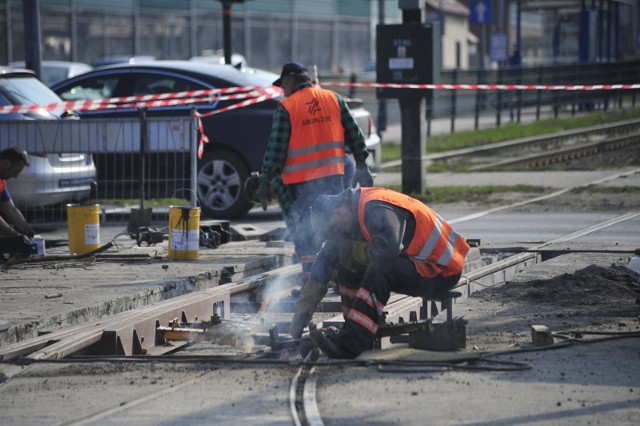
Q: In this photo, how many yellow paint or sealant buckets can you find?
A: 2